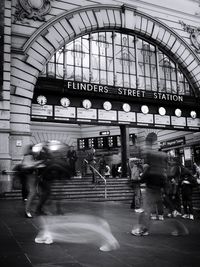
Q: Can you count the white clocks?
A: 9